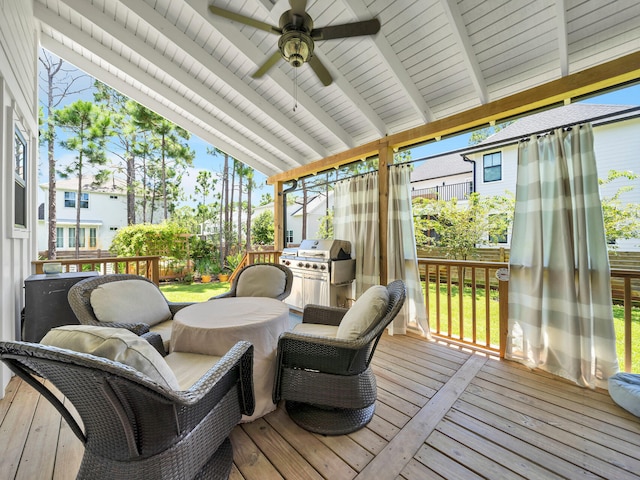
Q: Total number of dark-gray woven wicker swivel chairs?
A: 4